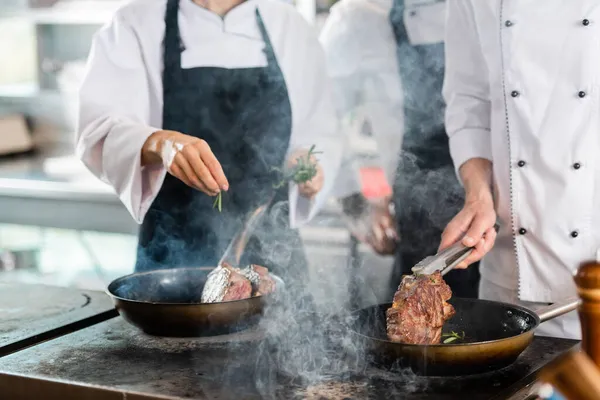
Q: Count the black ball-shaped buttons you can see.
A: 8